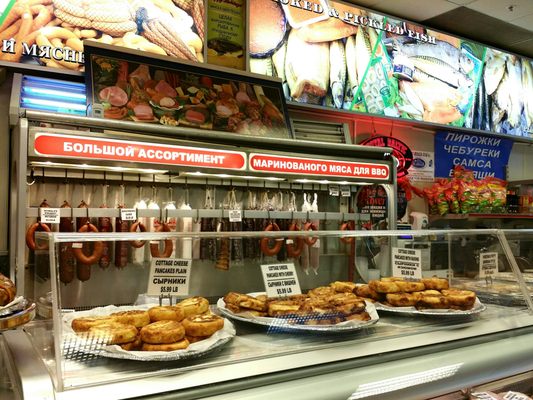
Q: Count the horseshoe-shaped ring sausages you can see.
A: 8